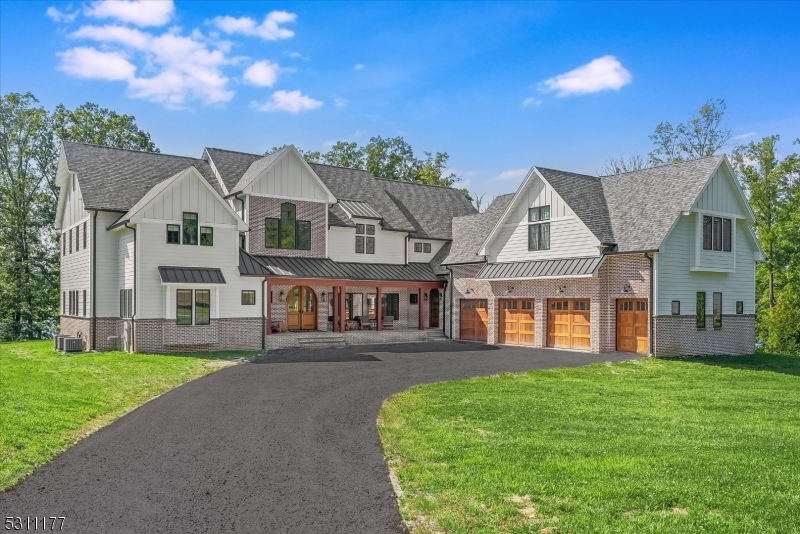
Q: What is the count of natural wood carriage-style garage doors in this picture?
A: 4